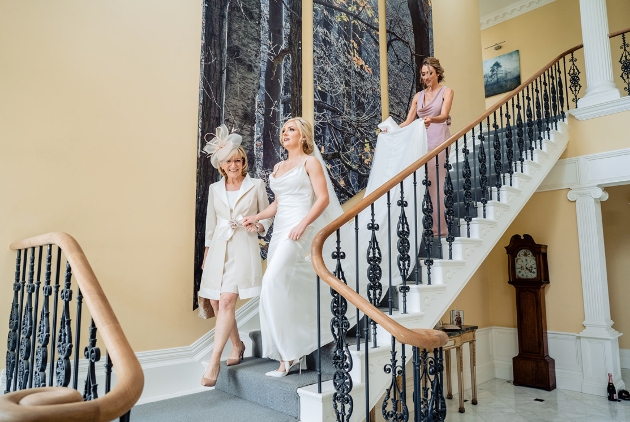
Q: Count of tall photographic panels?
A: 3